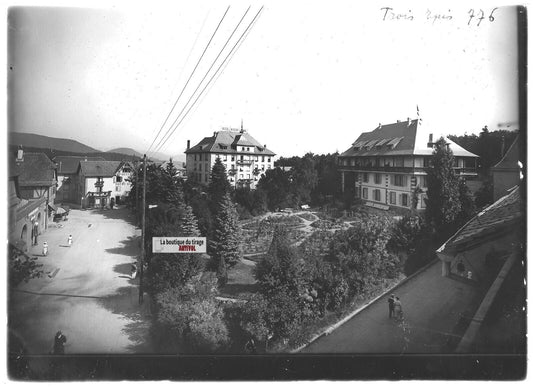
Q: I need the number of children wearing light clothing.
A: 2